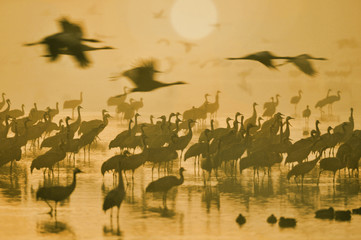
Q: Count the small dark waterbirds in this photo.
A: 6